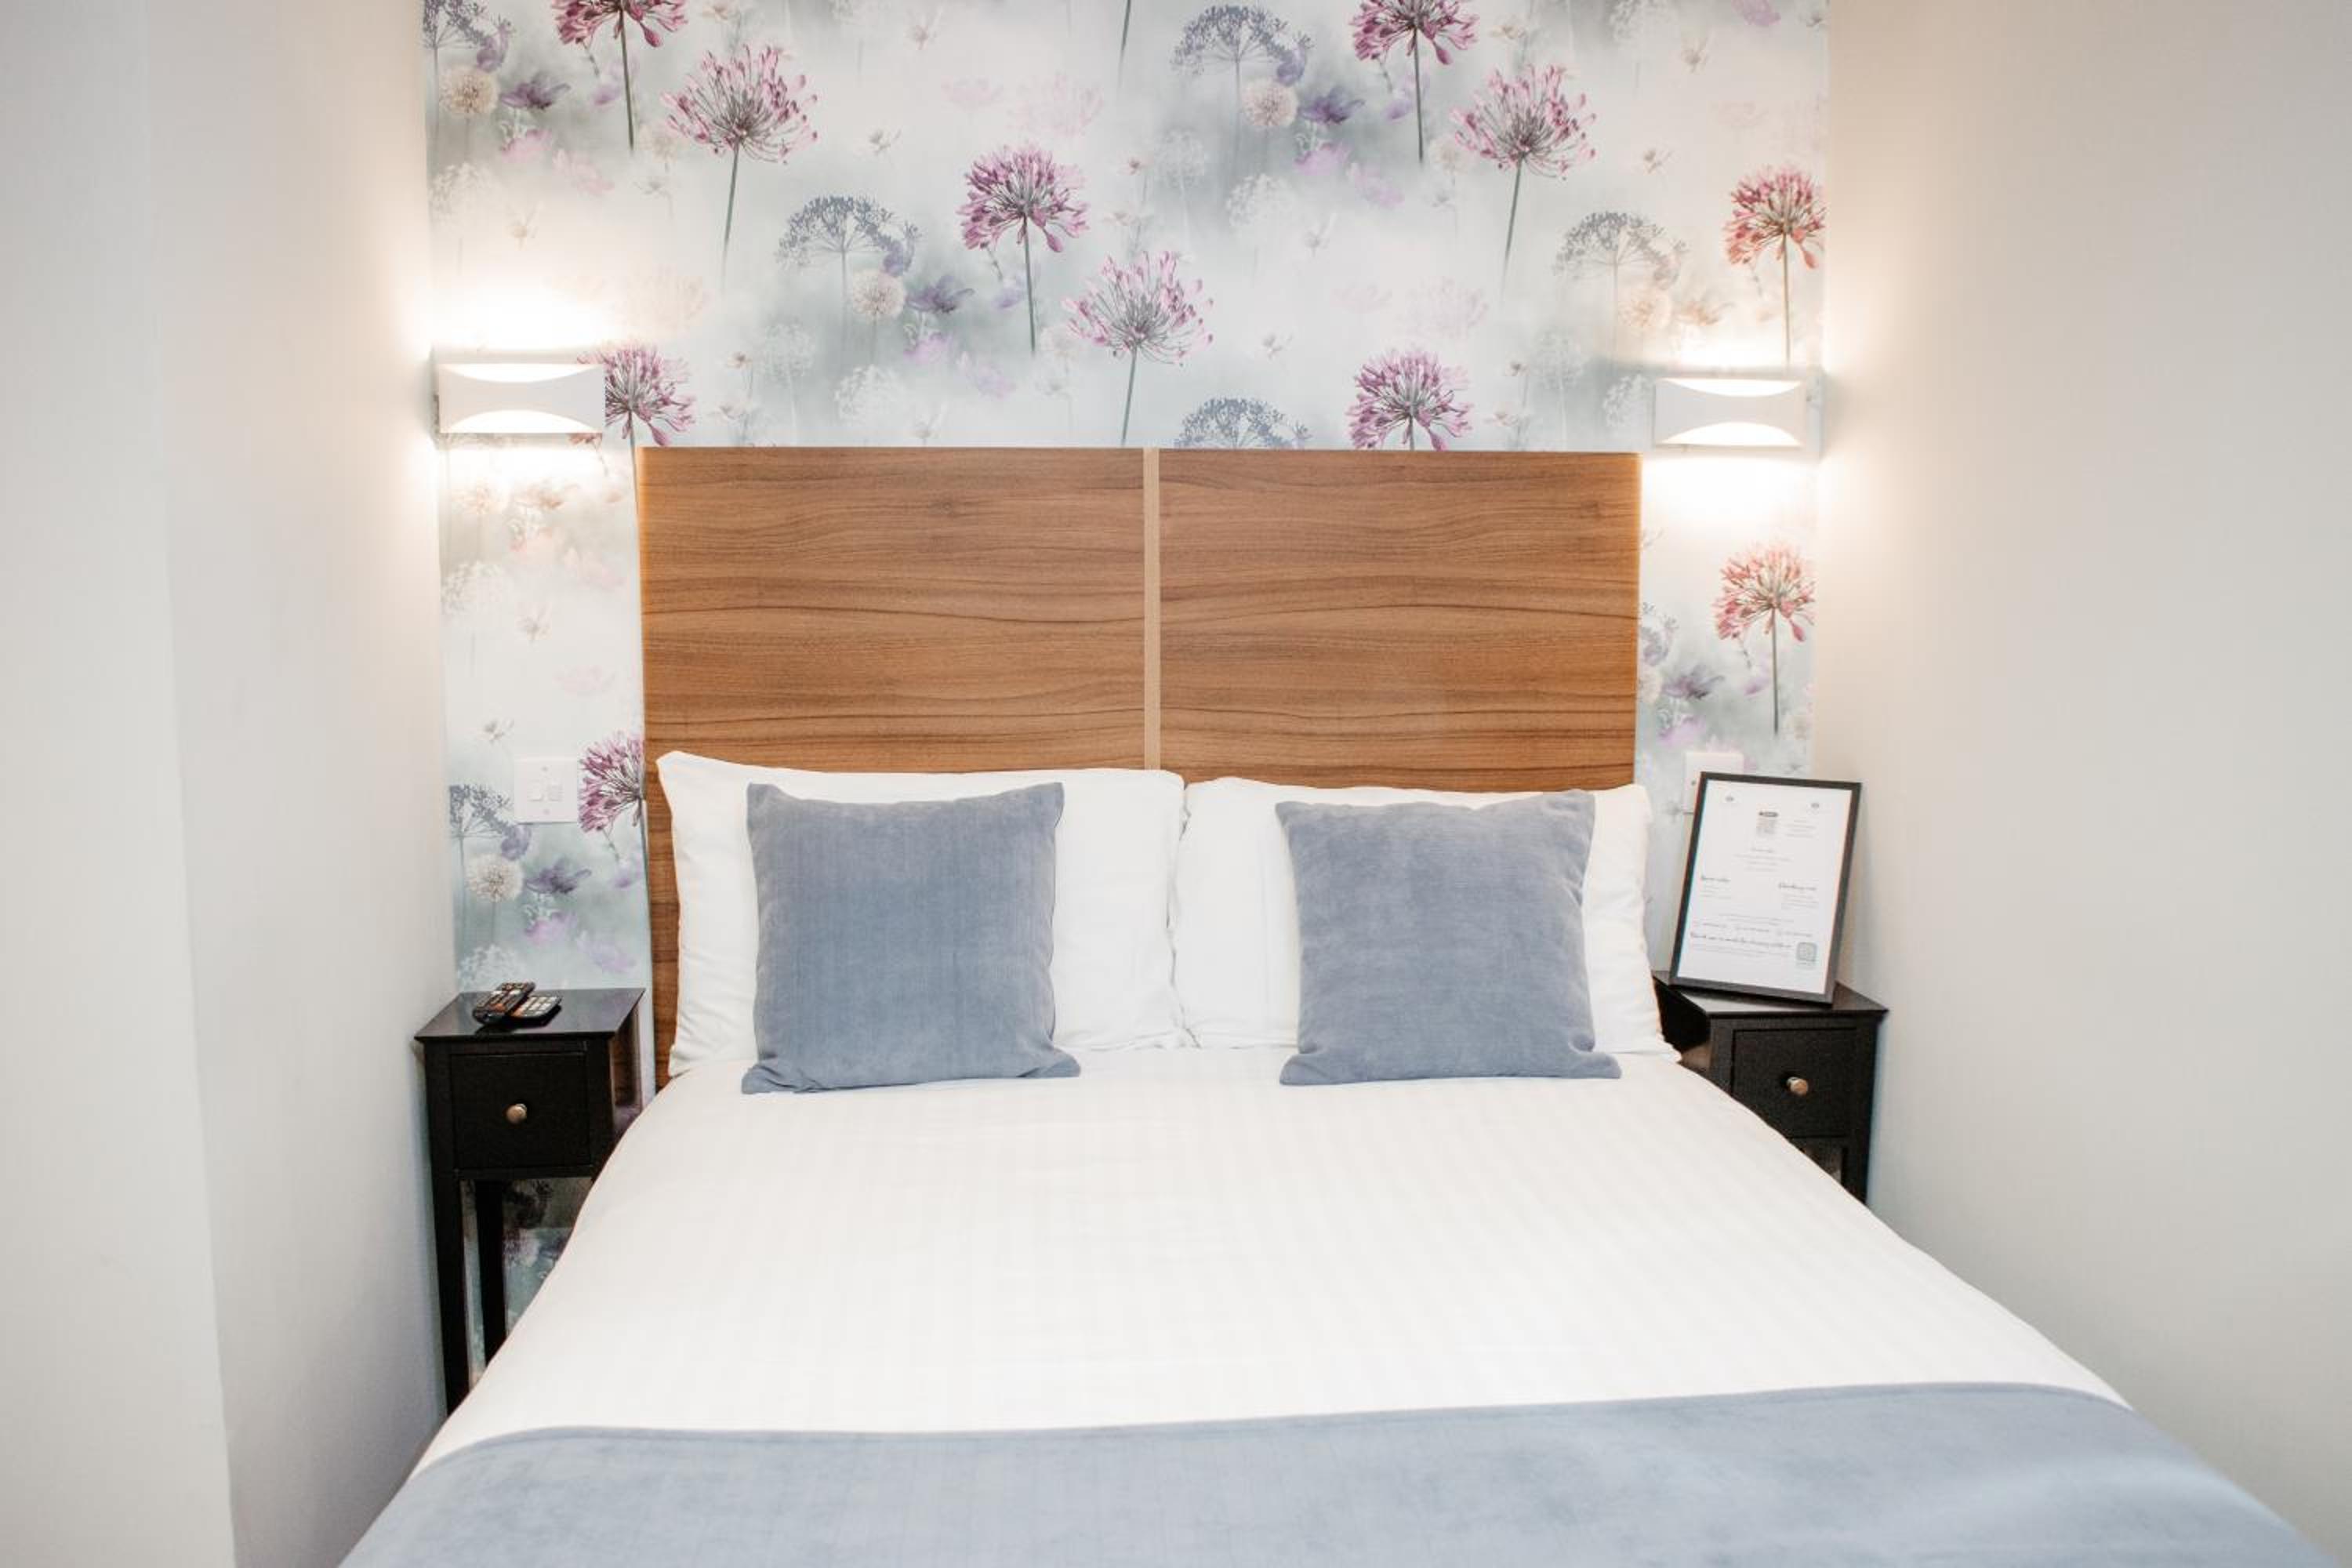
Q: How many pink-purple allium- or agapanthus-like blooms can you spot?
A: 11